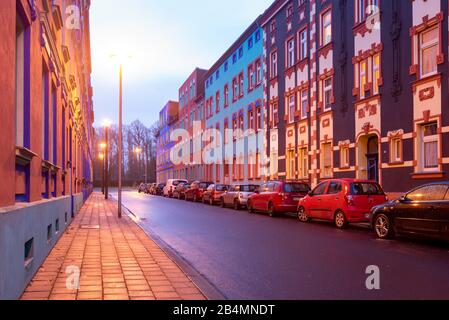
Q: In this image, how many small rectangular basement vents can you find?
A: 4